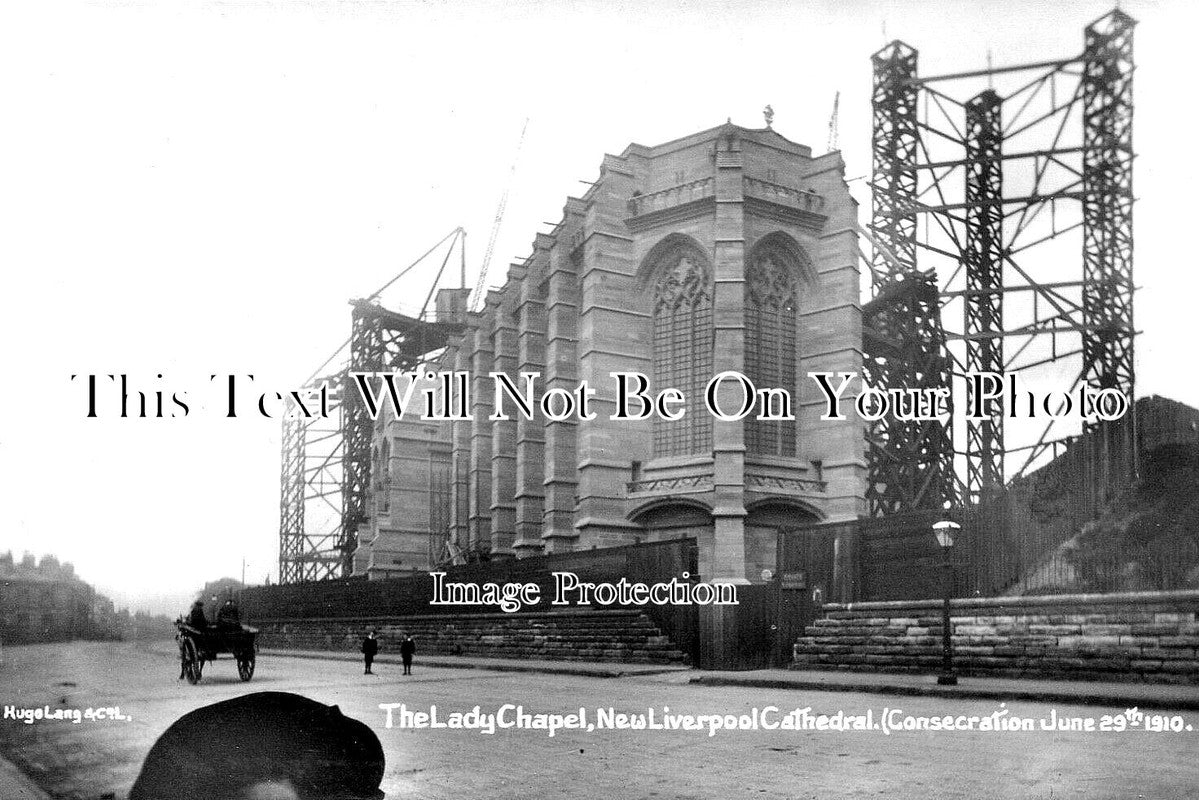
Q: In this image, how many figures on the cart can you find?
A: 2